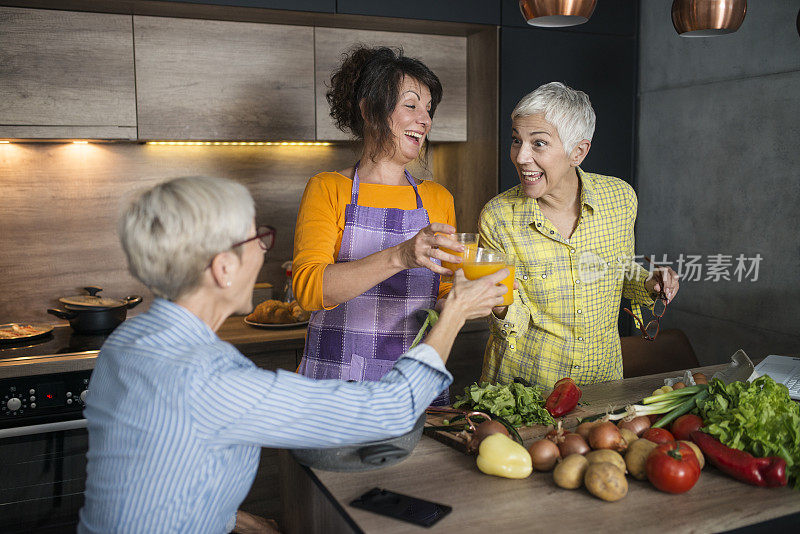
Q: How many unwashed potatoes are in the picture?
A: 6